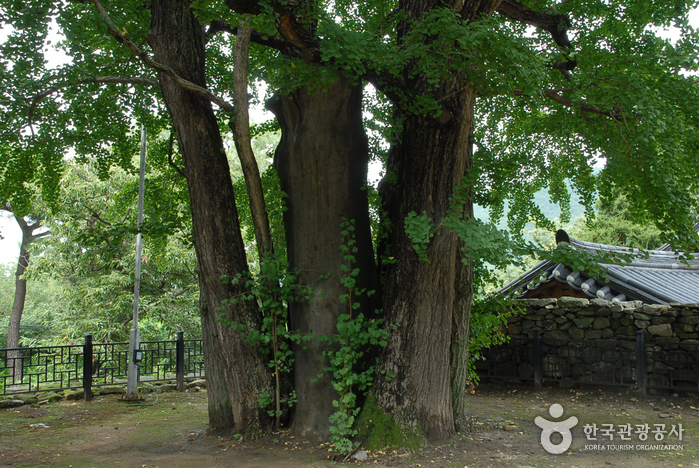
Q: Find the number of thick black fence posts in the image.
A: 4